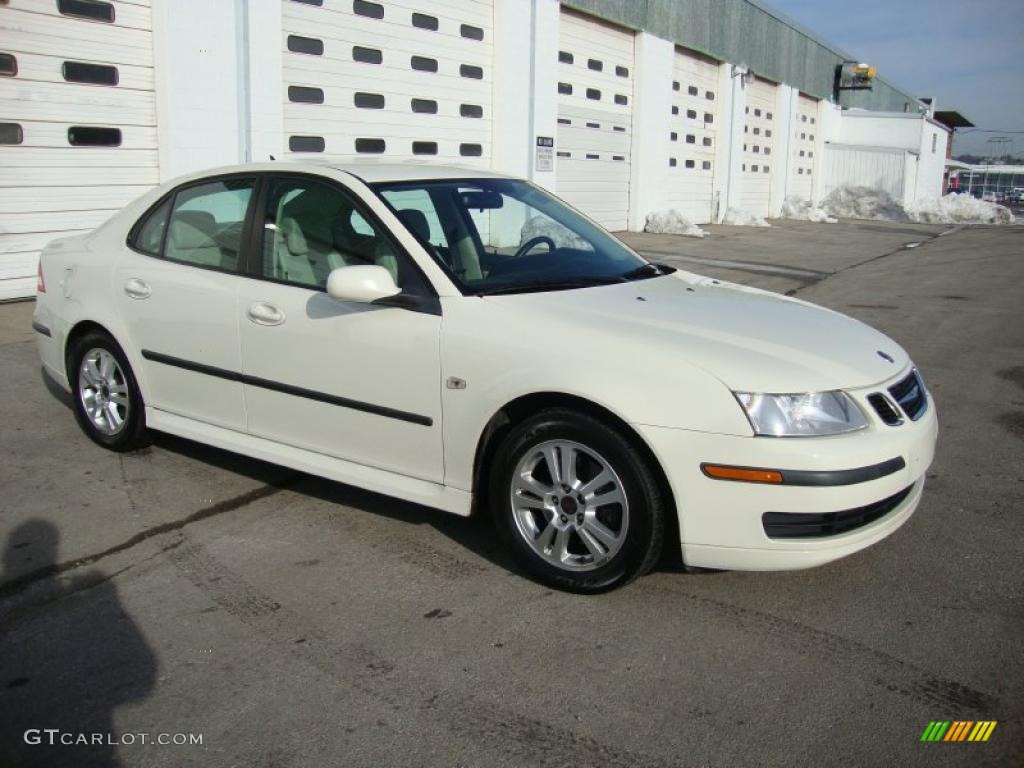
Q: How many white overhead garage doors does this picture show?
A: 6